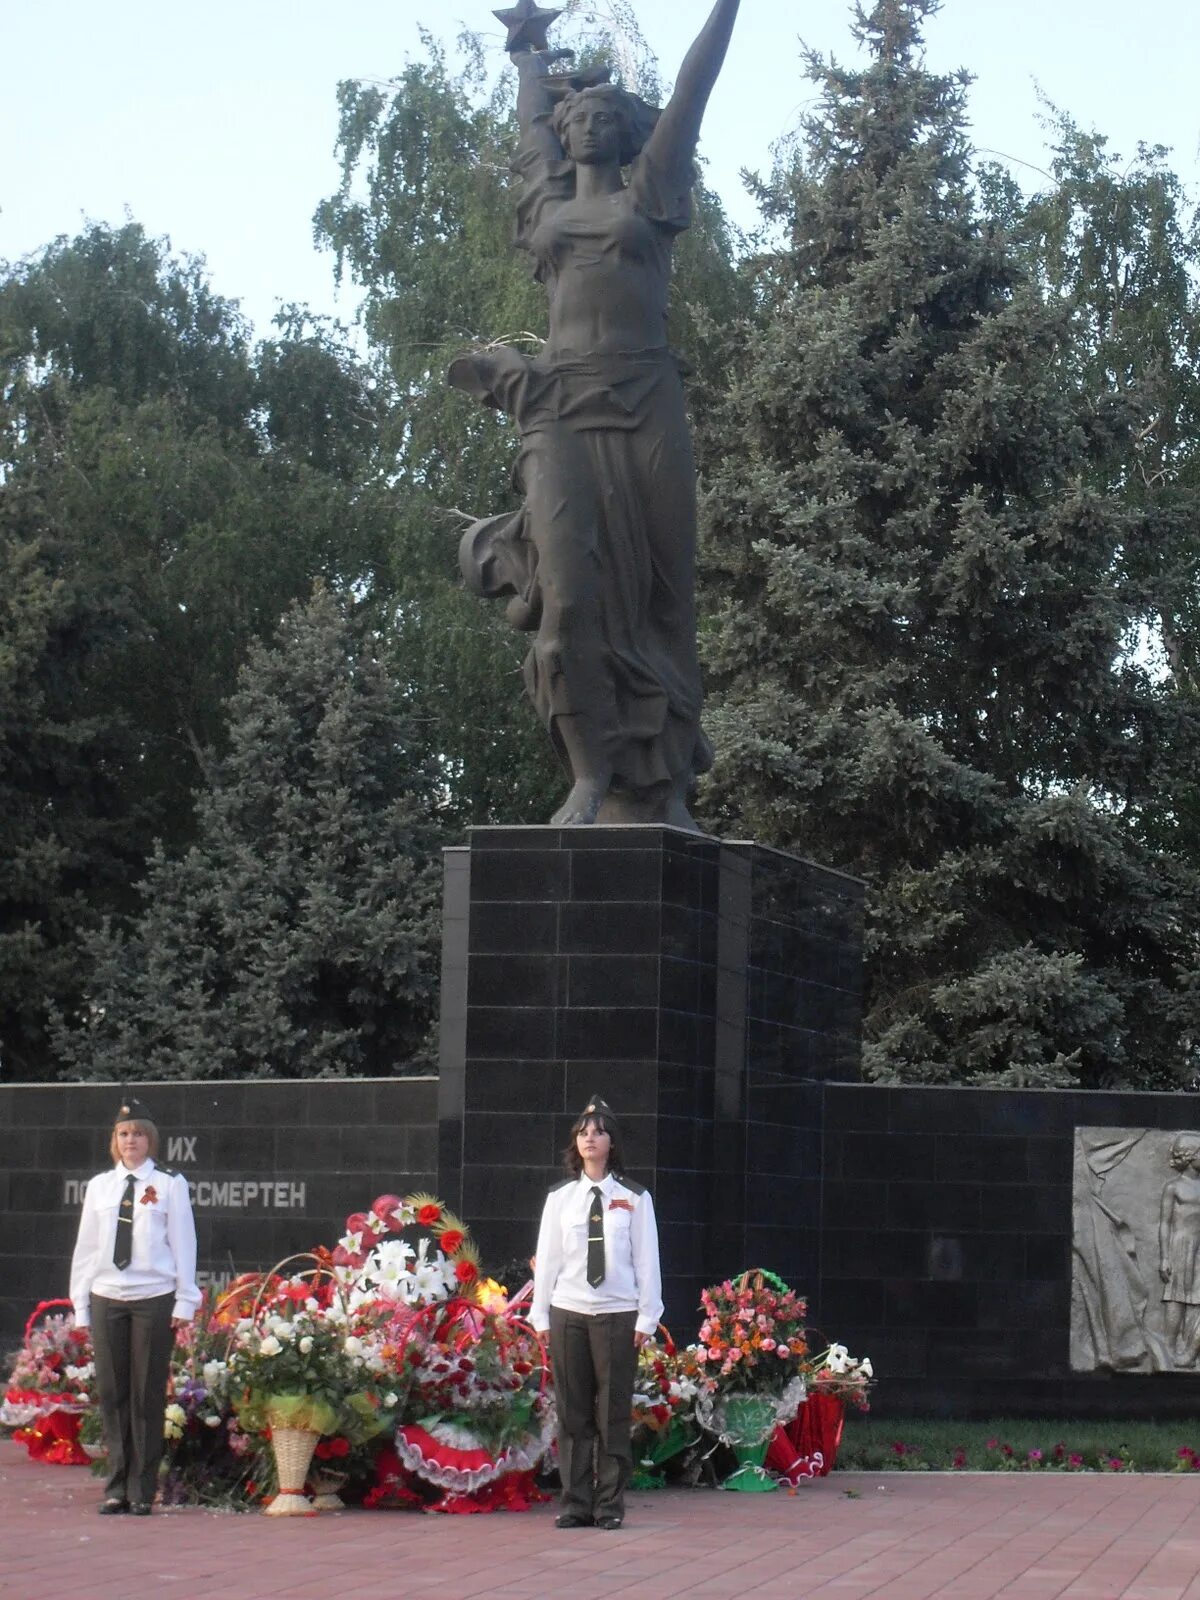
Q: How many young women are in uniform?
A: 2